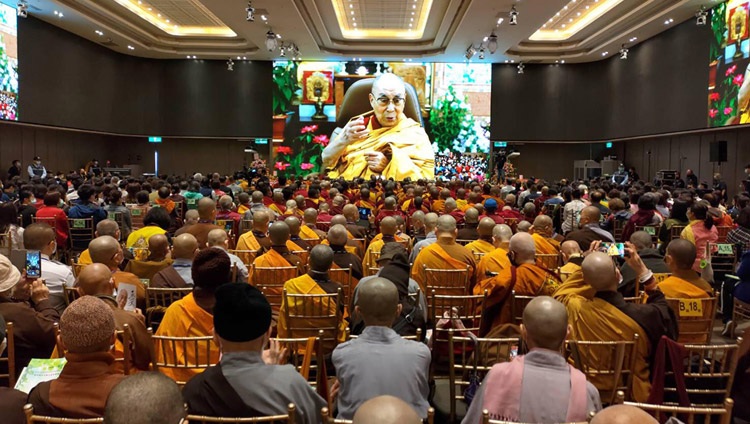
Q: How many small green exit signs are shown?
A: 4